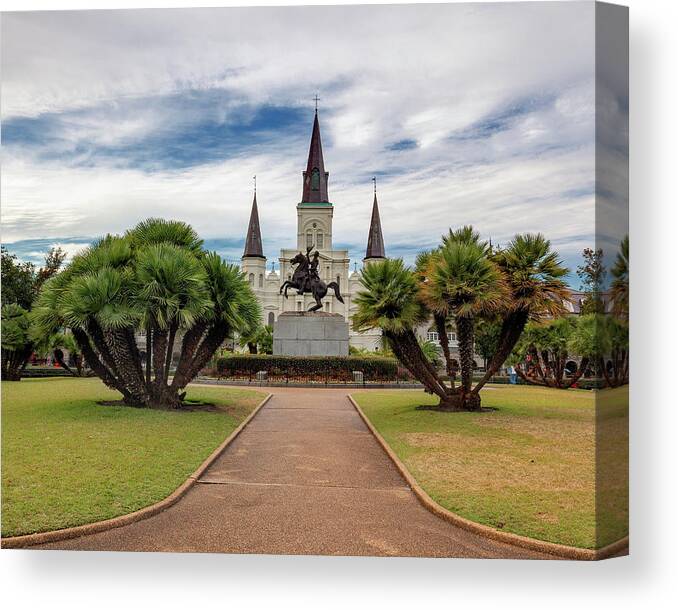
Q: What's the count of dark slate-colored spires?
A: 3